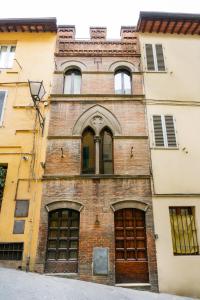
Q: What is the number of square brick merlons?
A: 3